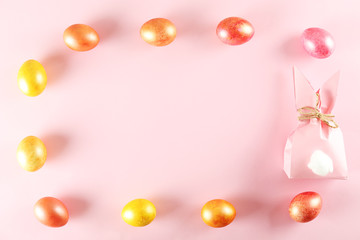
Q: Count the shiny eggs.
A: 10